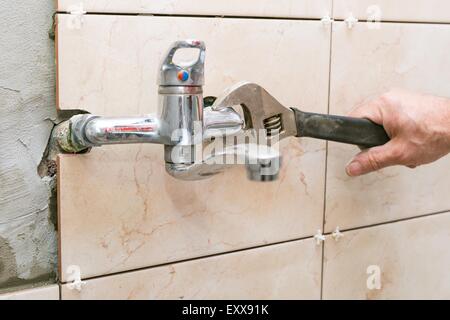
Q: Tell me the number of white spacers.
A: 6